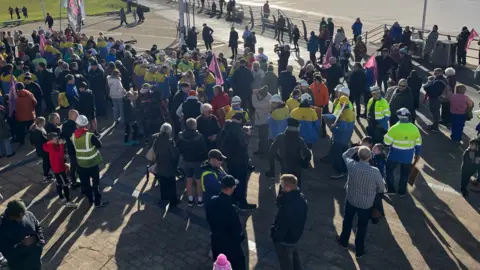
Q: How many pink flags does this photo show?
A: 6